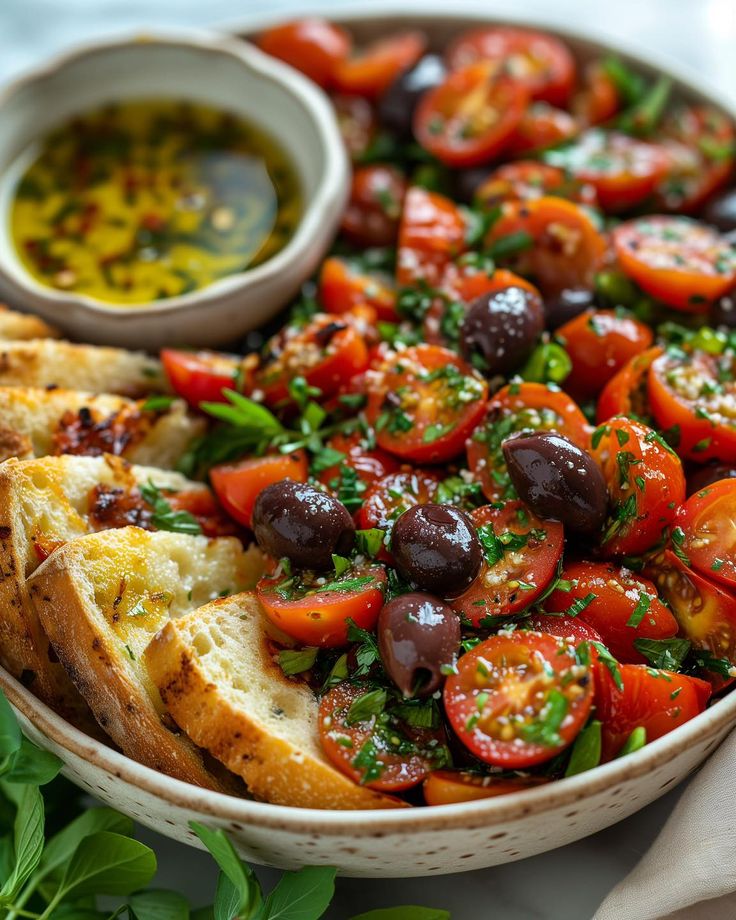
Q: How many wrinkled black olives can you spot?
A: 0